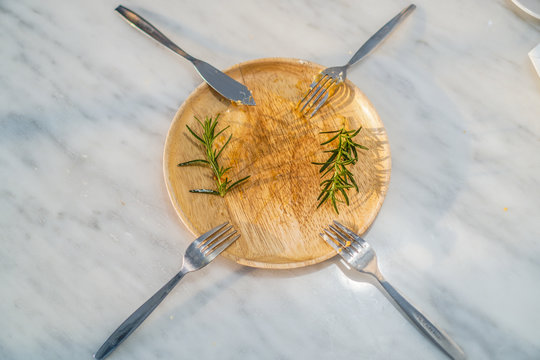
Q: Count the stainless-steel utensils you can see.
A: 4